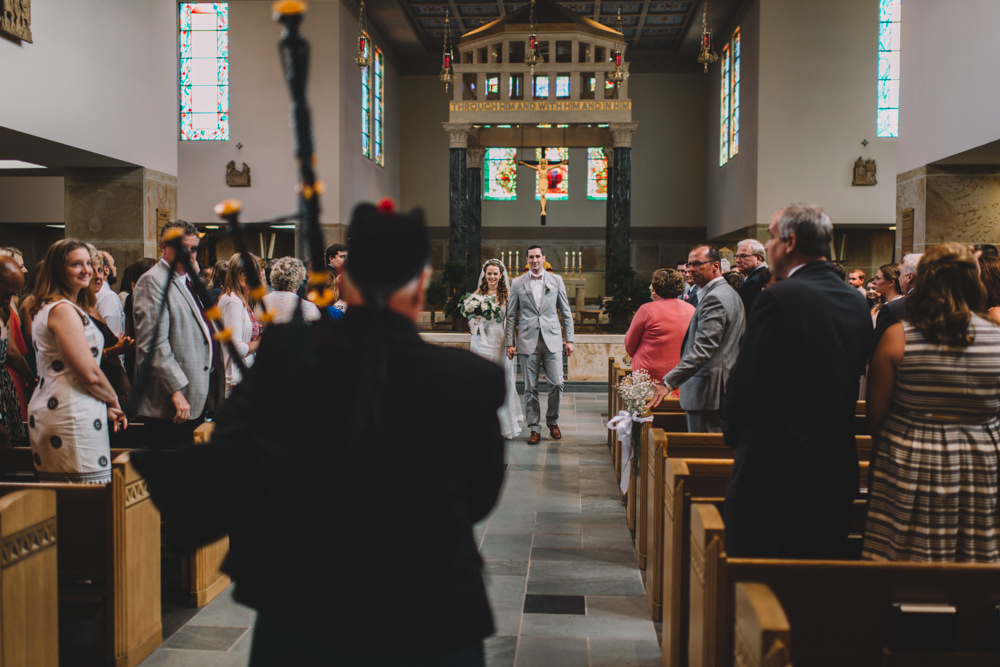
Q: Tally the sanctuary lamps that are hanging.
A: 5